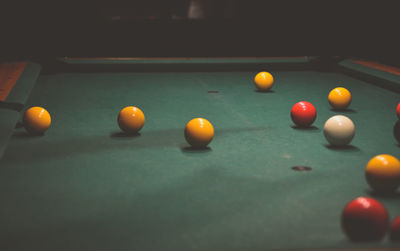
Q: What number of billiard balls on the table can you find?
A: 12